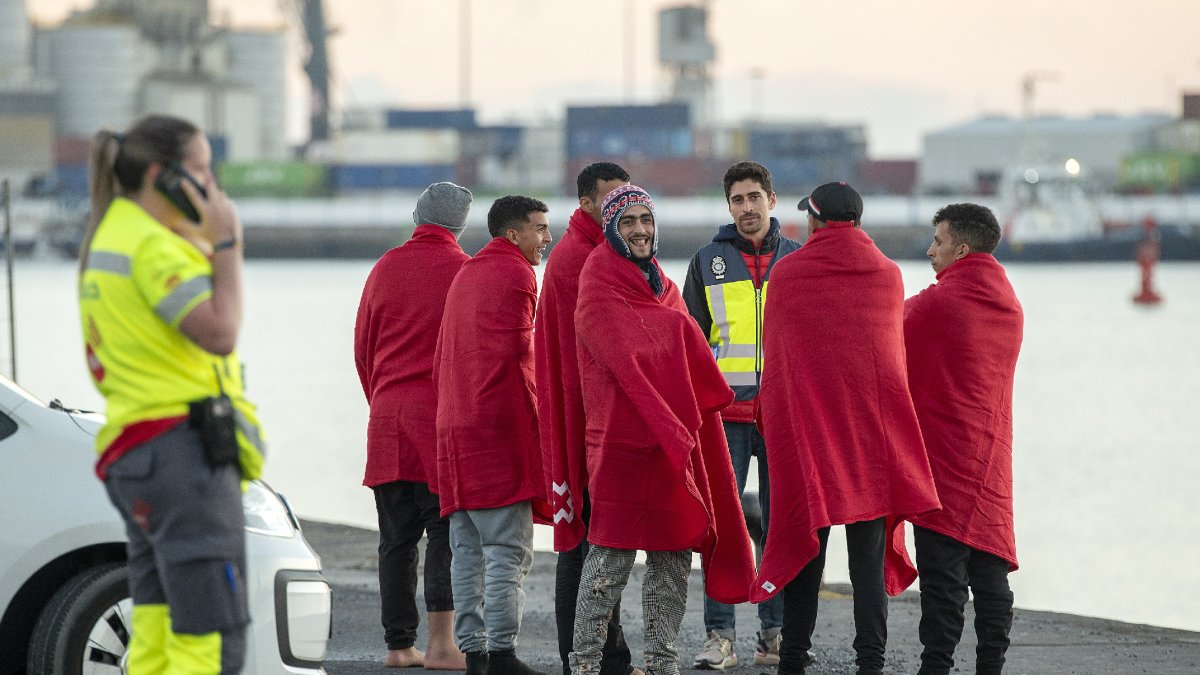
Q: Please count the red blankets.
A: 6